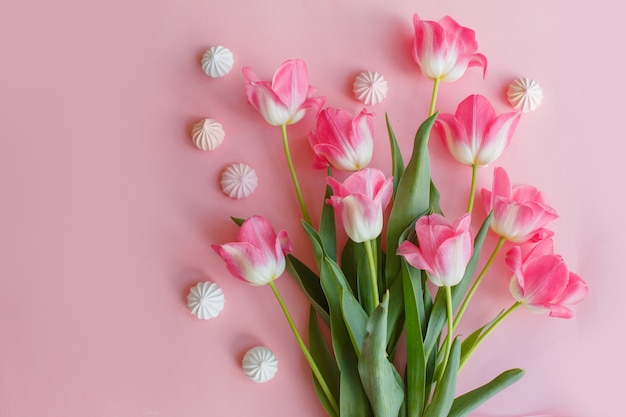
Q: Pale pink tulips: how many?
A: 9